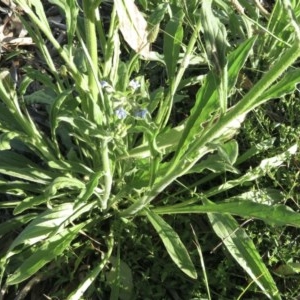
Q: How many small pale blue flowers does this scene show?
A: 4